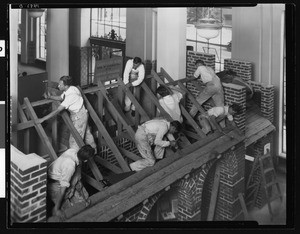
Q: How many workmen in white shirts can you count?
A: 7